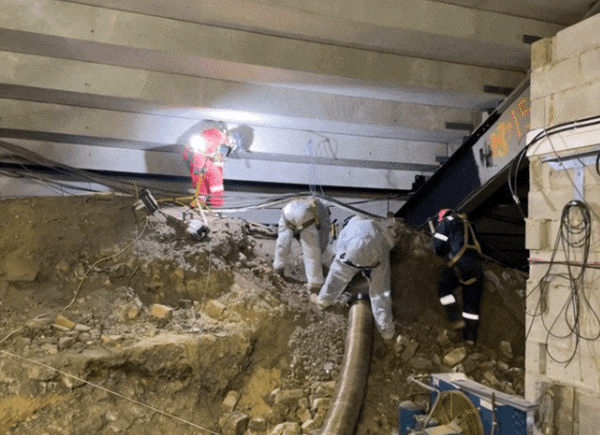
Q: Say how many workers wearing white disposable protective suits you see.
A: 2